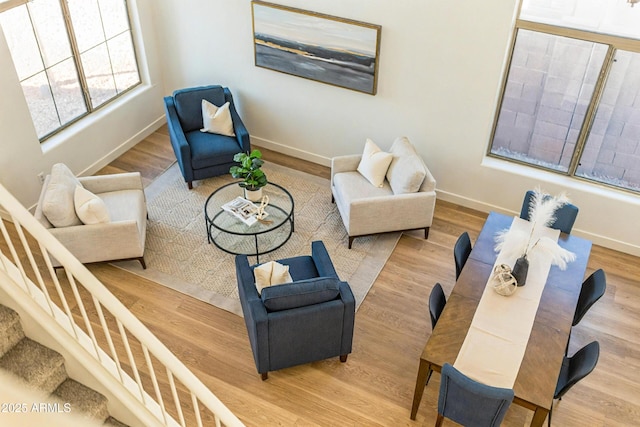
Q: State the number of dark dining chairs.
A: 6